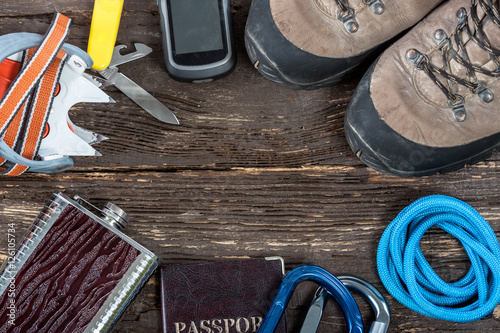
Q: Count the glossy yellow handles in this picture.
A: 1